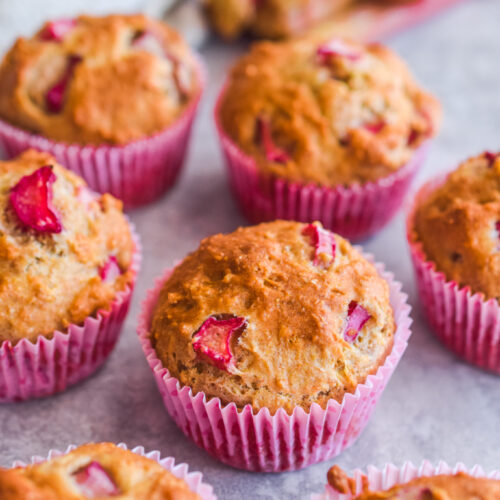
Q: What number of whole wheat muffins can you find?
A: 7